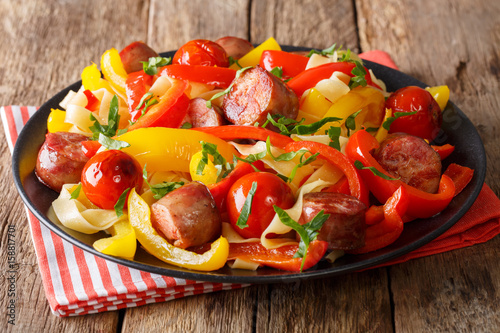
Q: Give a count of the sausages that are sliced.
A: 8